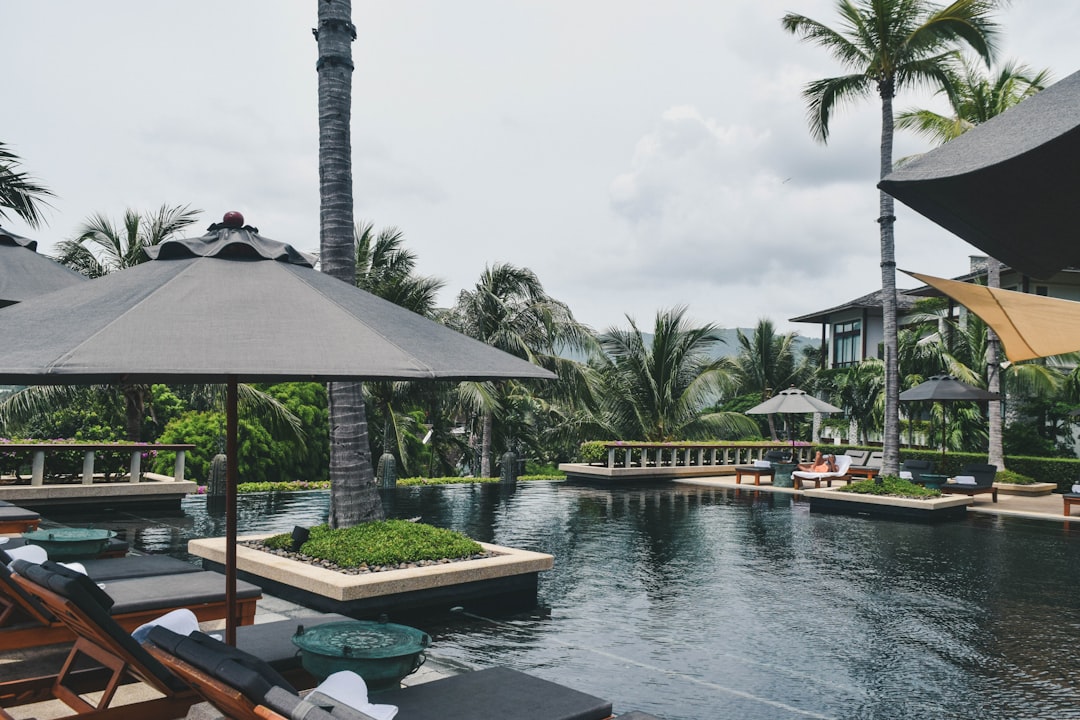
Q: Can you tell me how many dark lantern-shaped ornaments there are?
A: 3